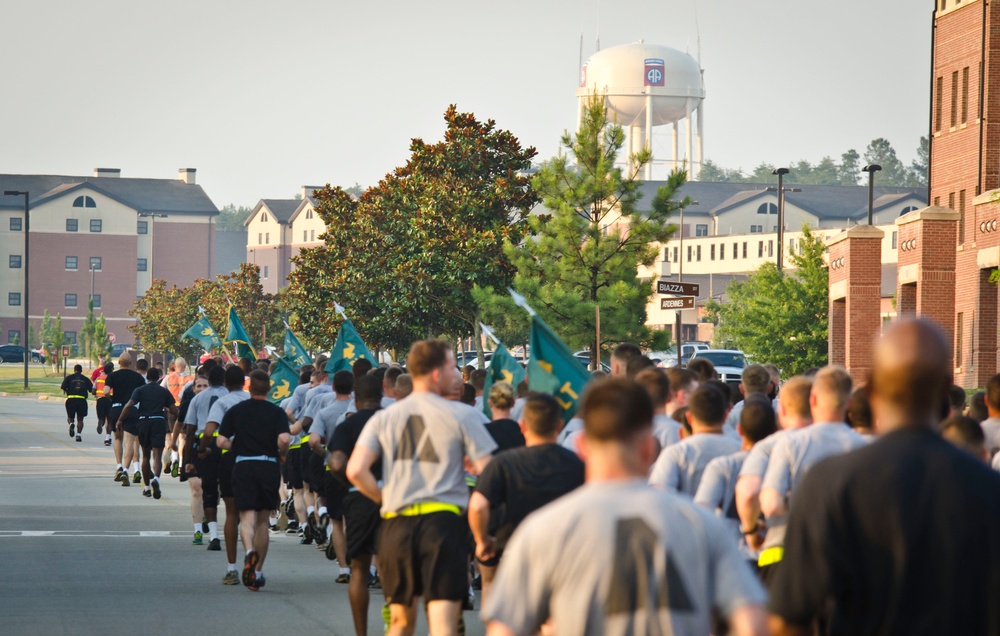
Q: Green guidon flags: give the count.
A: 7